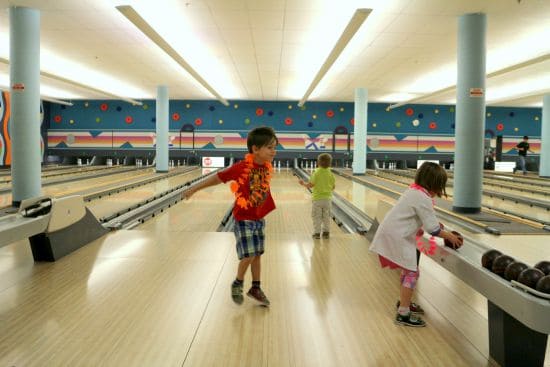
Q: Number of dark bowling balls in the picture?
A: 7